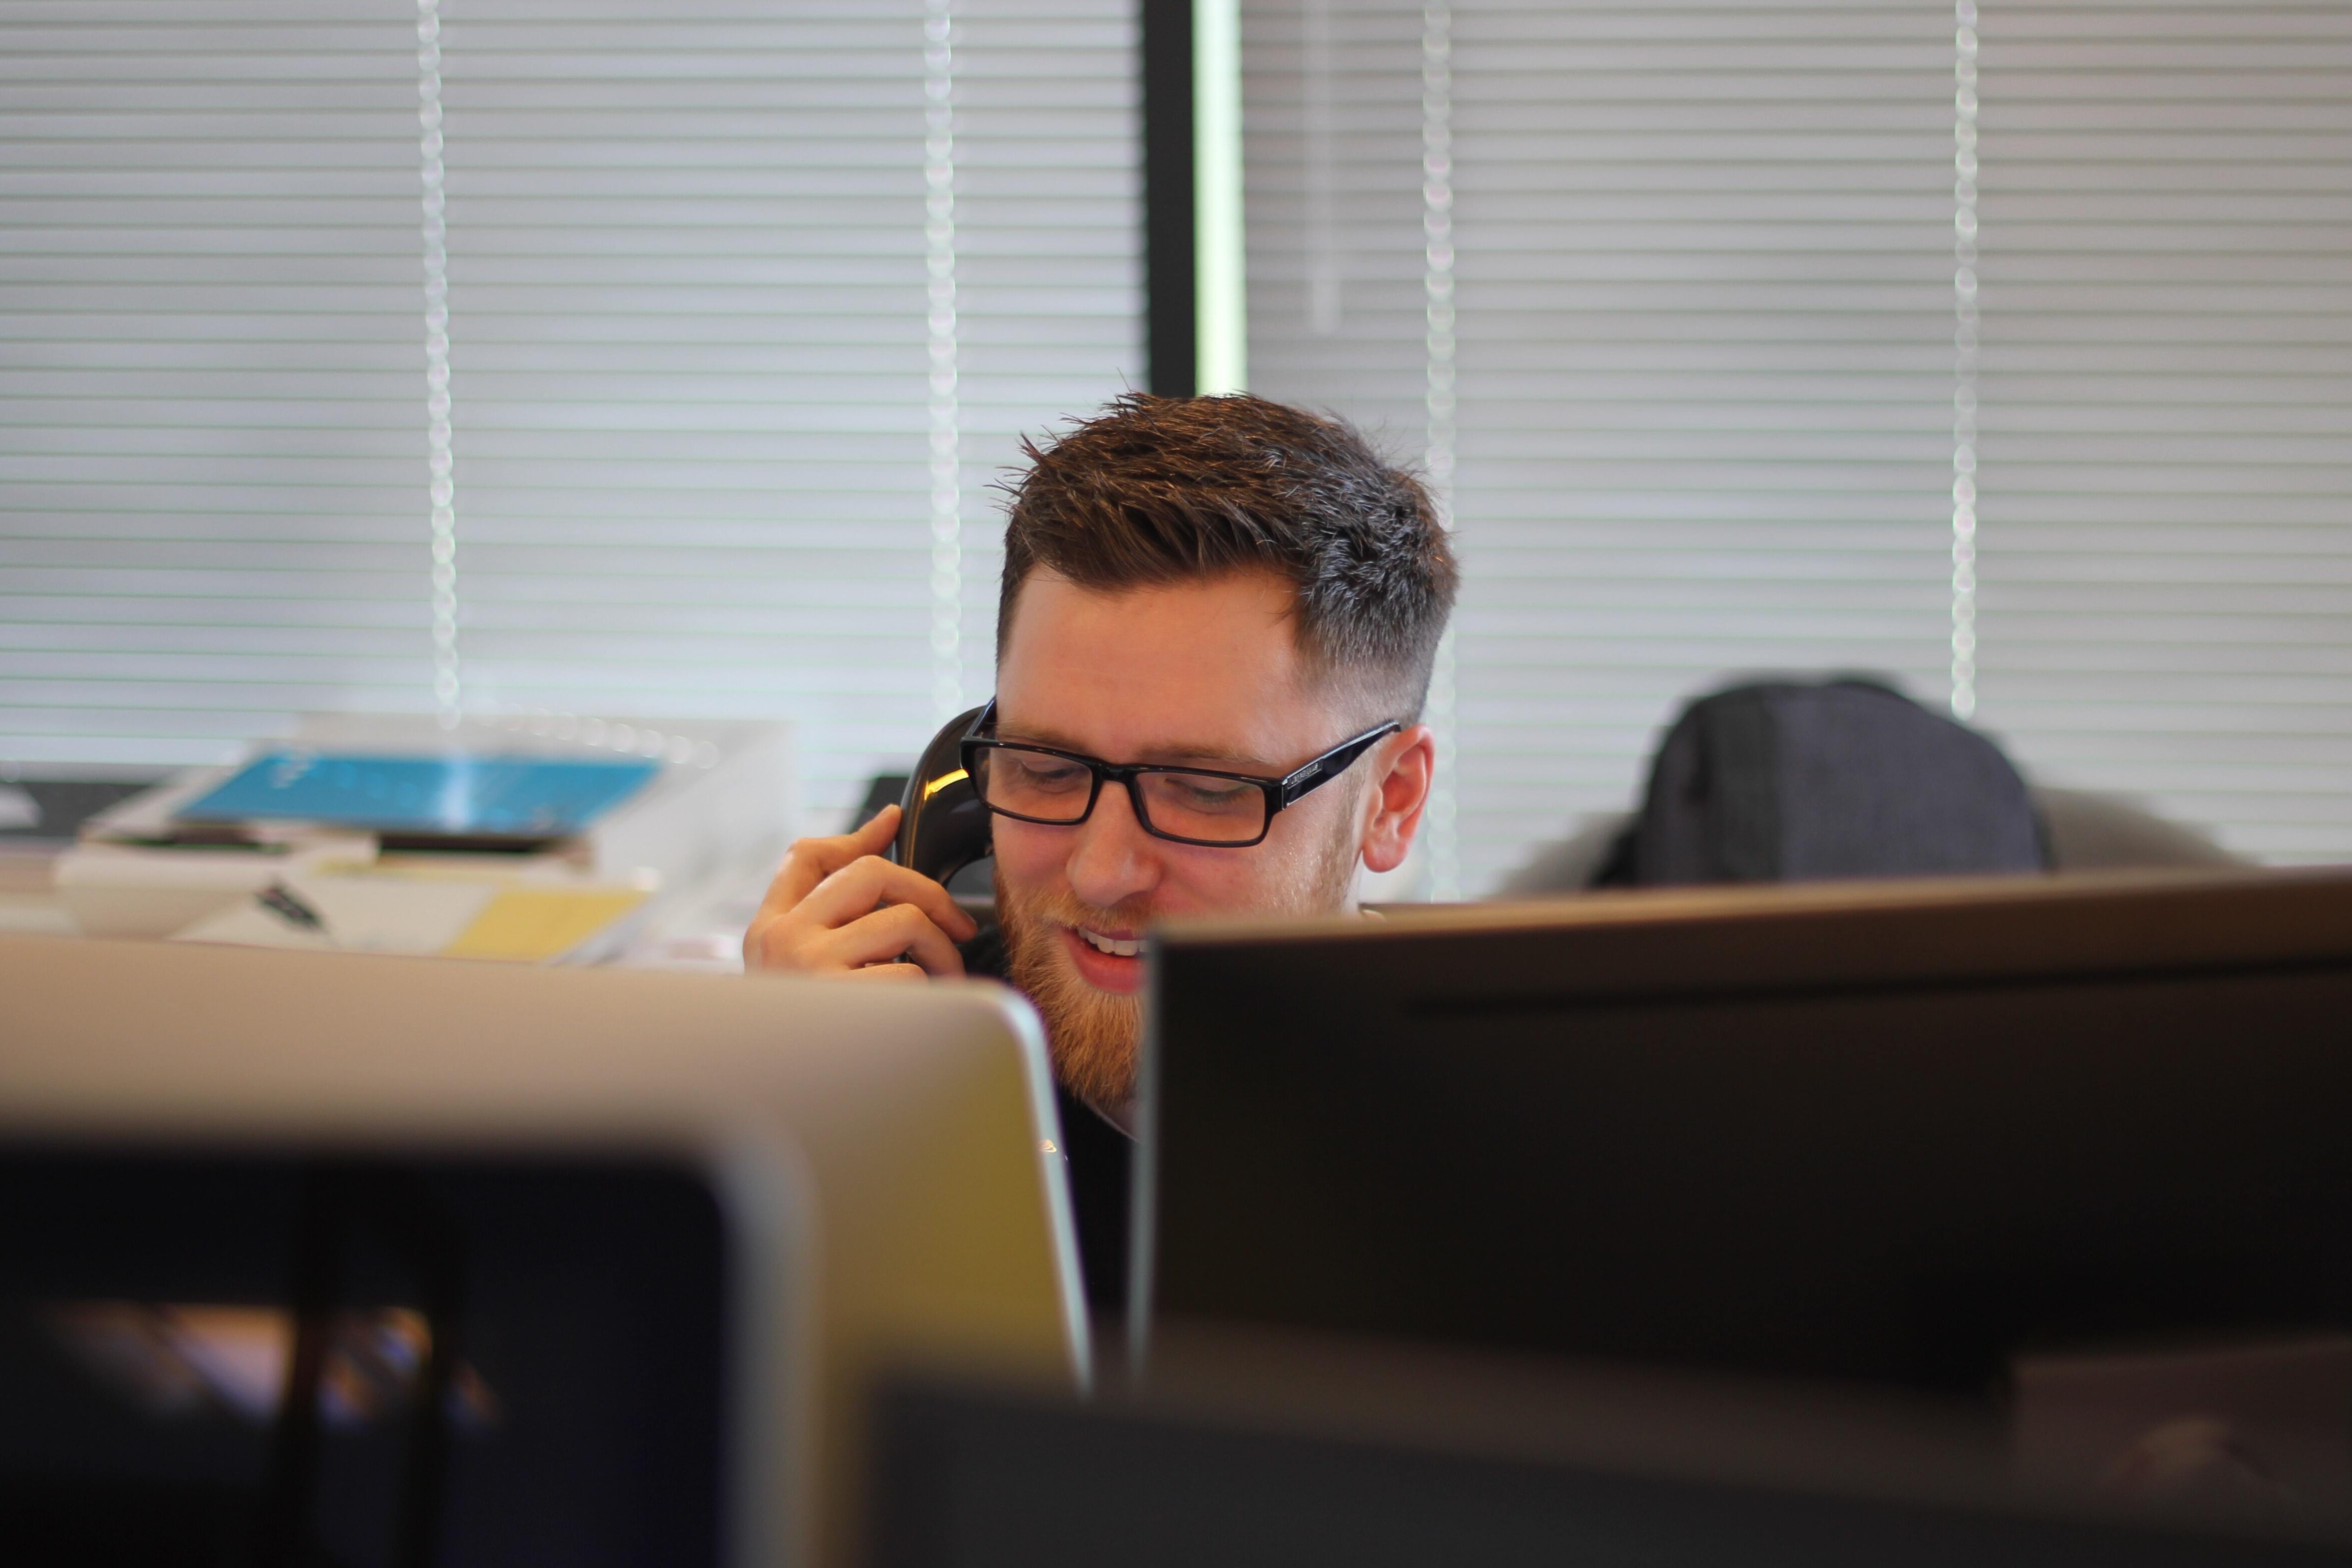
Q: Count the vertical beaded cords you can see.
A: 4